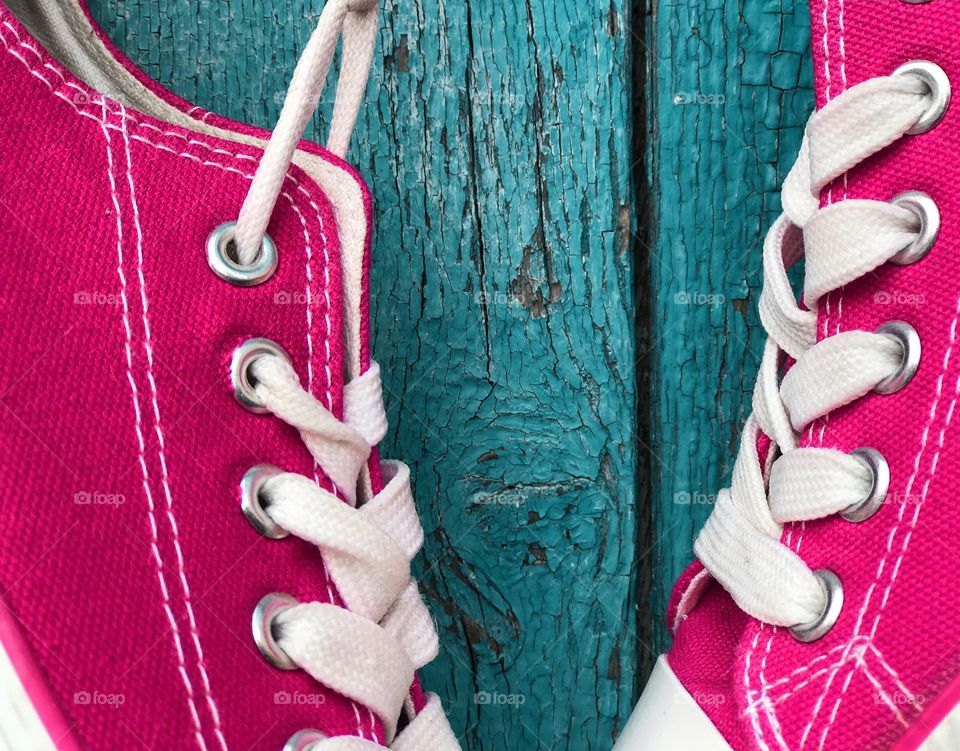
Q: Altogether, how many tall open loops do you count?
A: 1